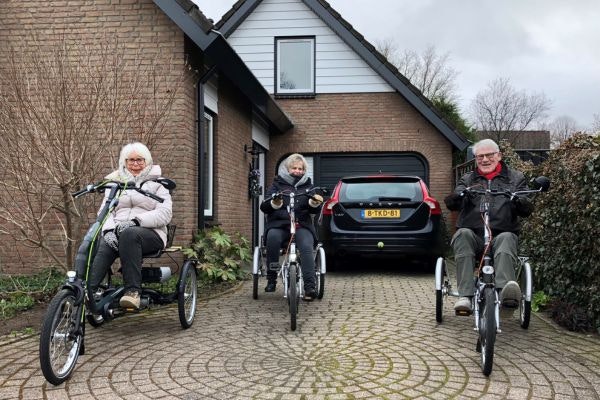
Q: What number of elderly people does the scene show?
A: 3